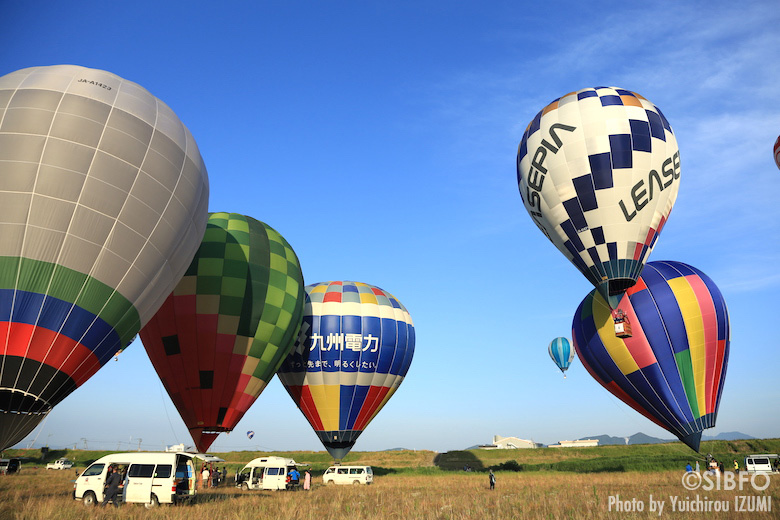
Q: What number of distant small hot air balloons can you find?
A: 2